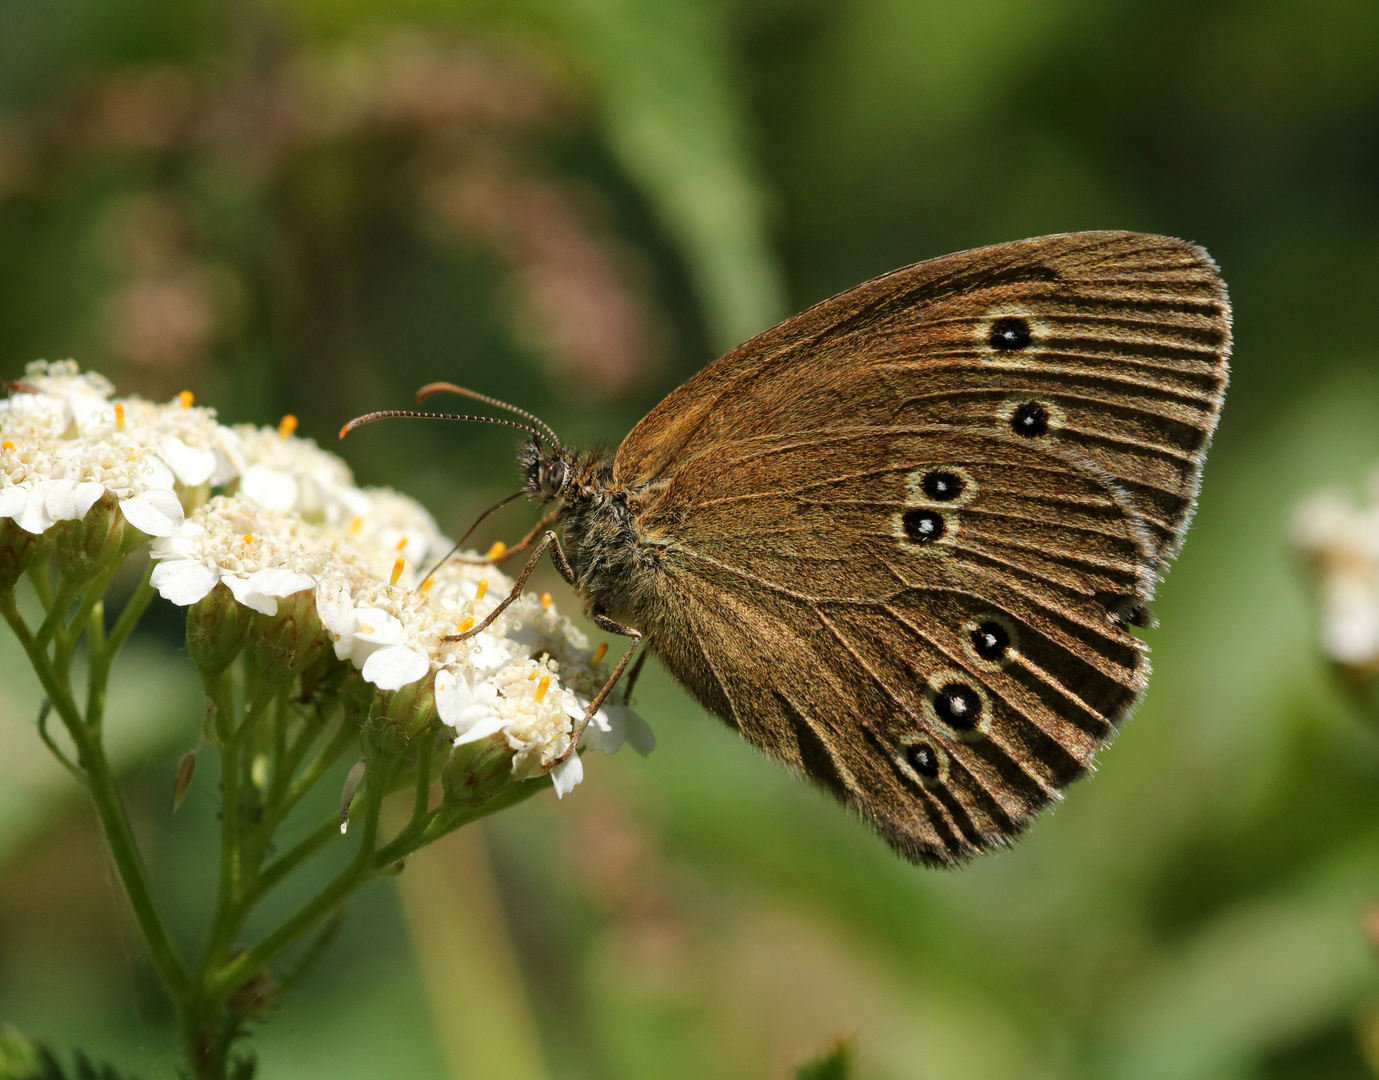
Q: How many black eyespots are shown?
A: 7